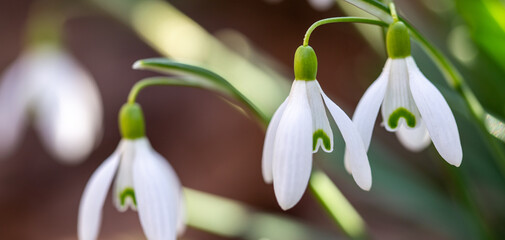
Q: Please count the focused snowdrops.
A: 3